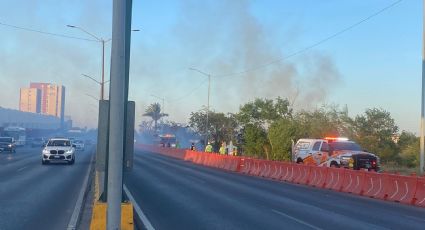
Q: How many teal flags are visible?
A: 0